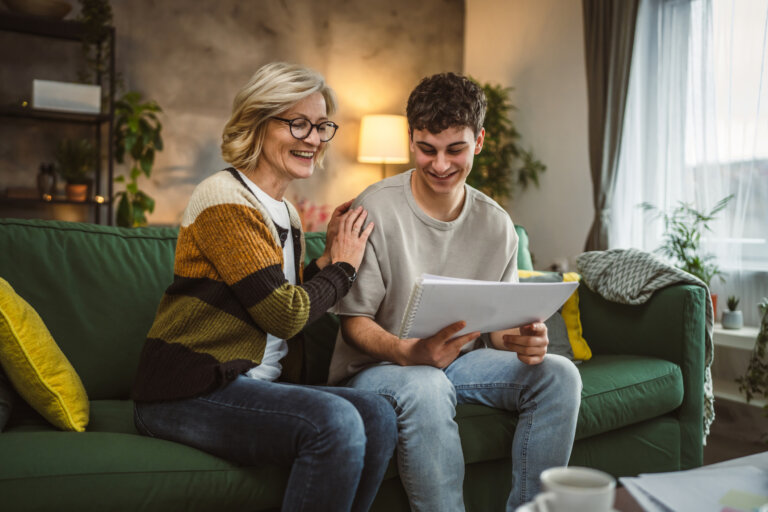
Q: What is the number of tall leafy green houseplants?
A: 3